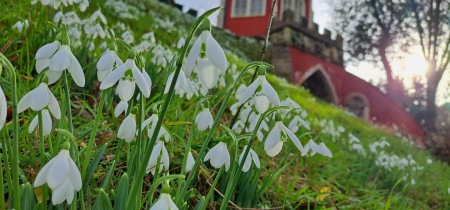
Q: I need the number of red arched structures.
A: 2